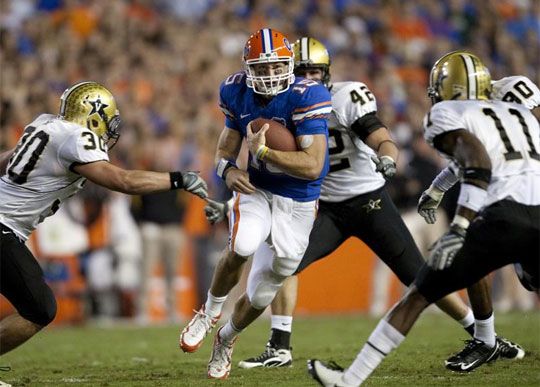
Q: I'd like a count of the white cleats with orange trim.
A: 2